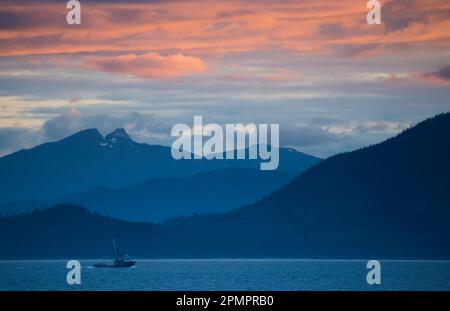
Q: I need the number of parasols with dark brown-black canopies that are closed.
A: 0